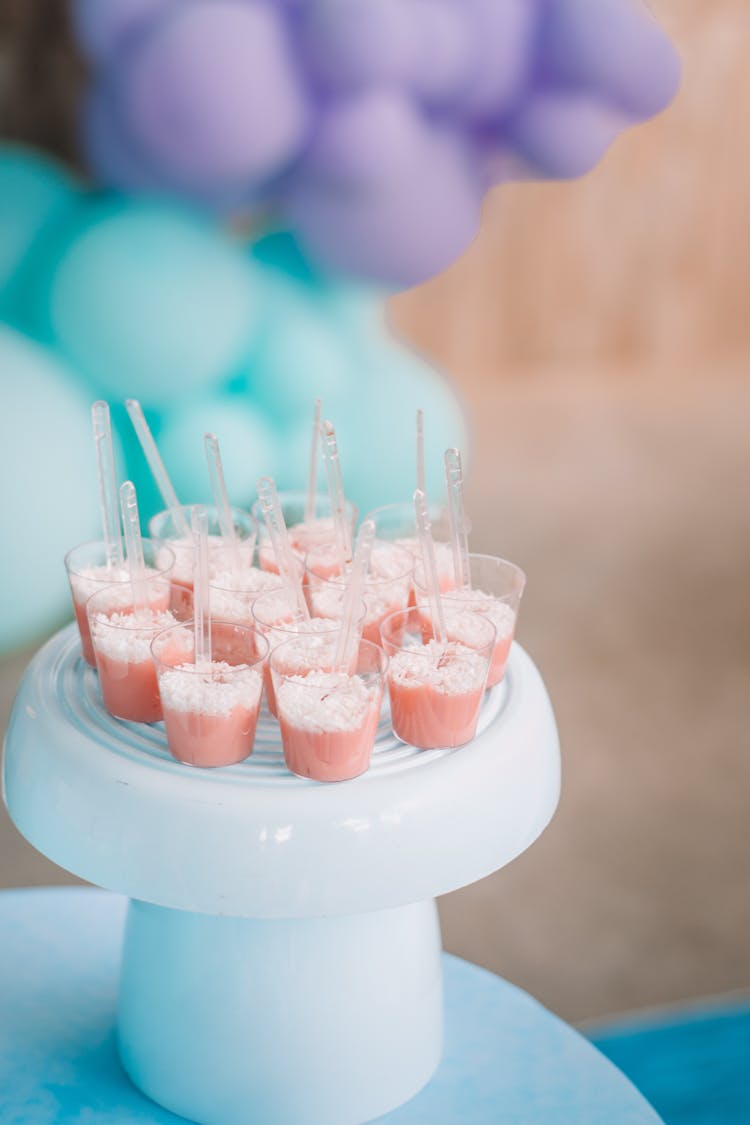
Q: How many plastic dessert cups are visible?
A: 12